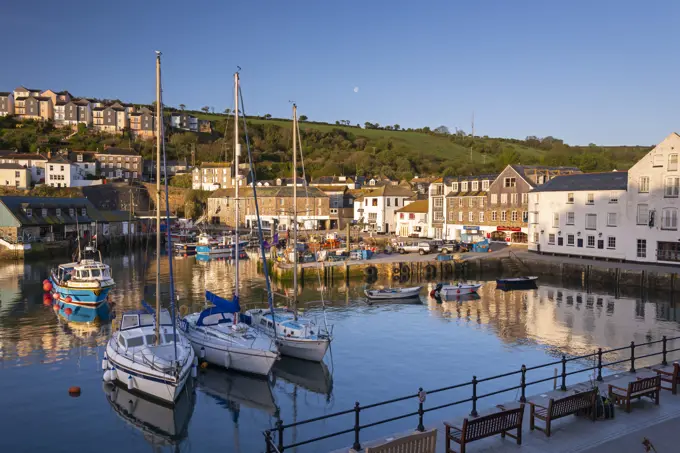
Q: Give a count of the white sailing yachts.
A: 3